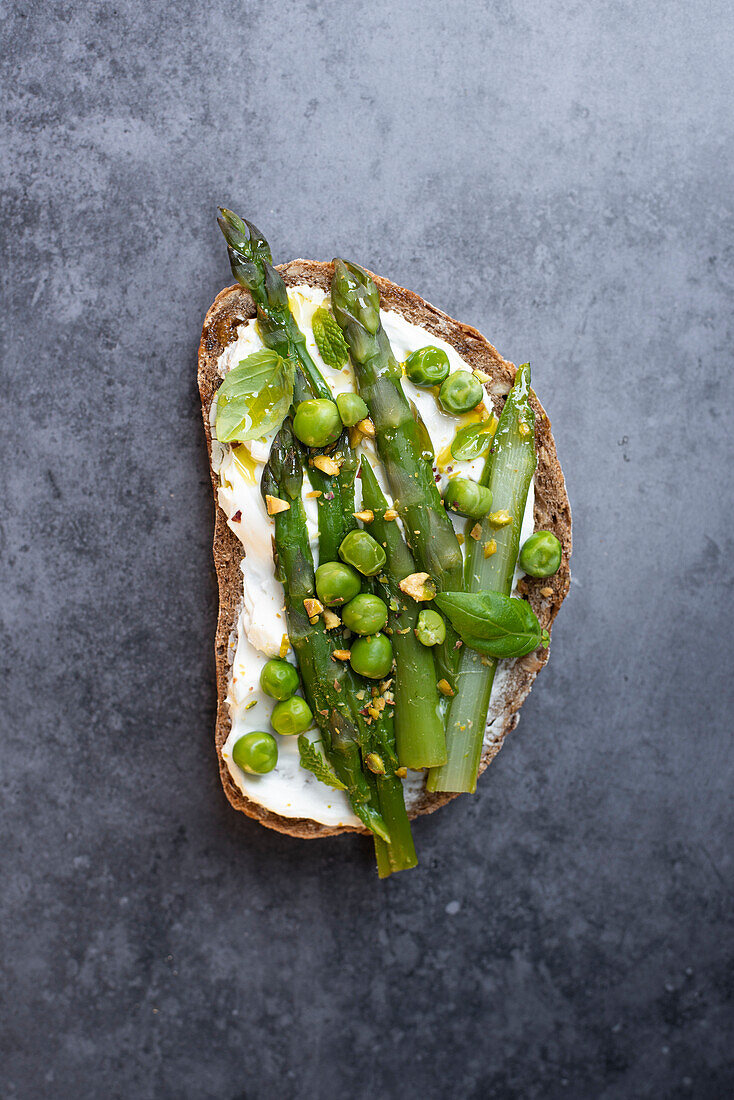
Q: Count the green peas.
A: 14